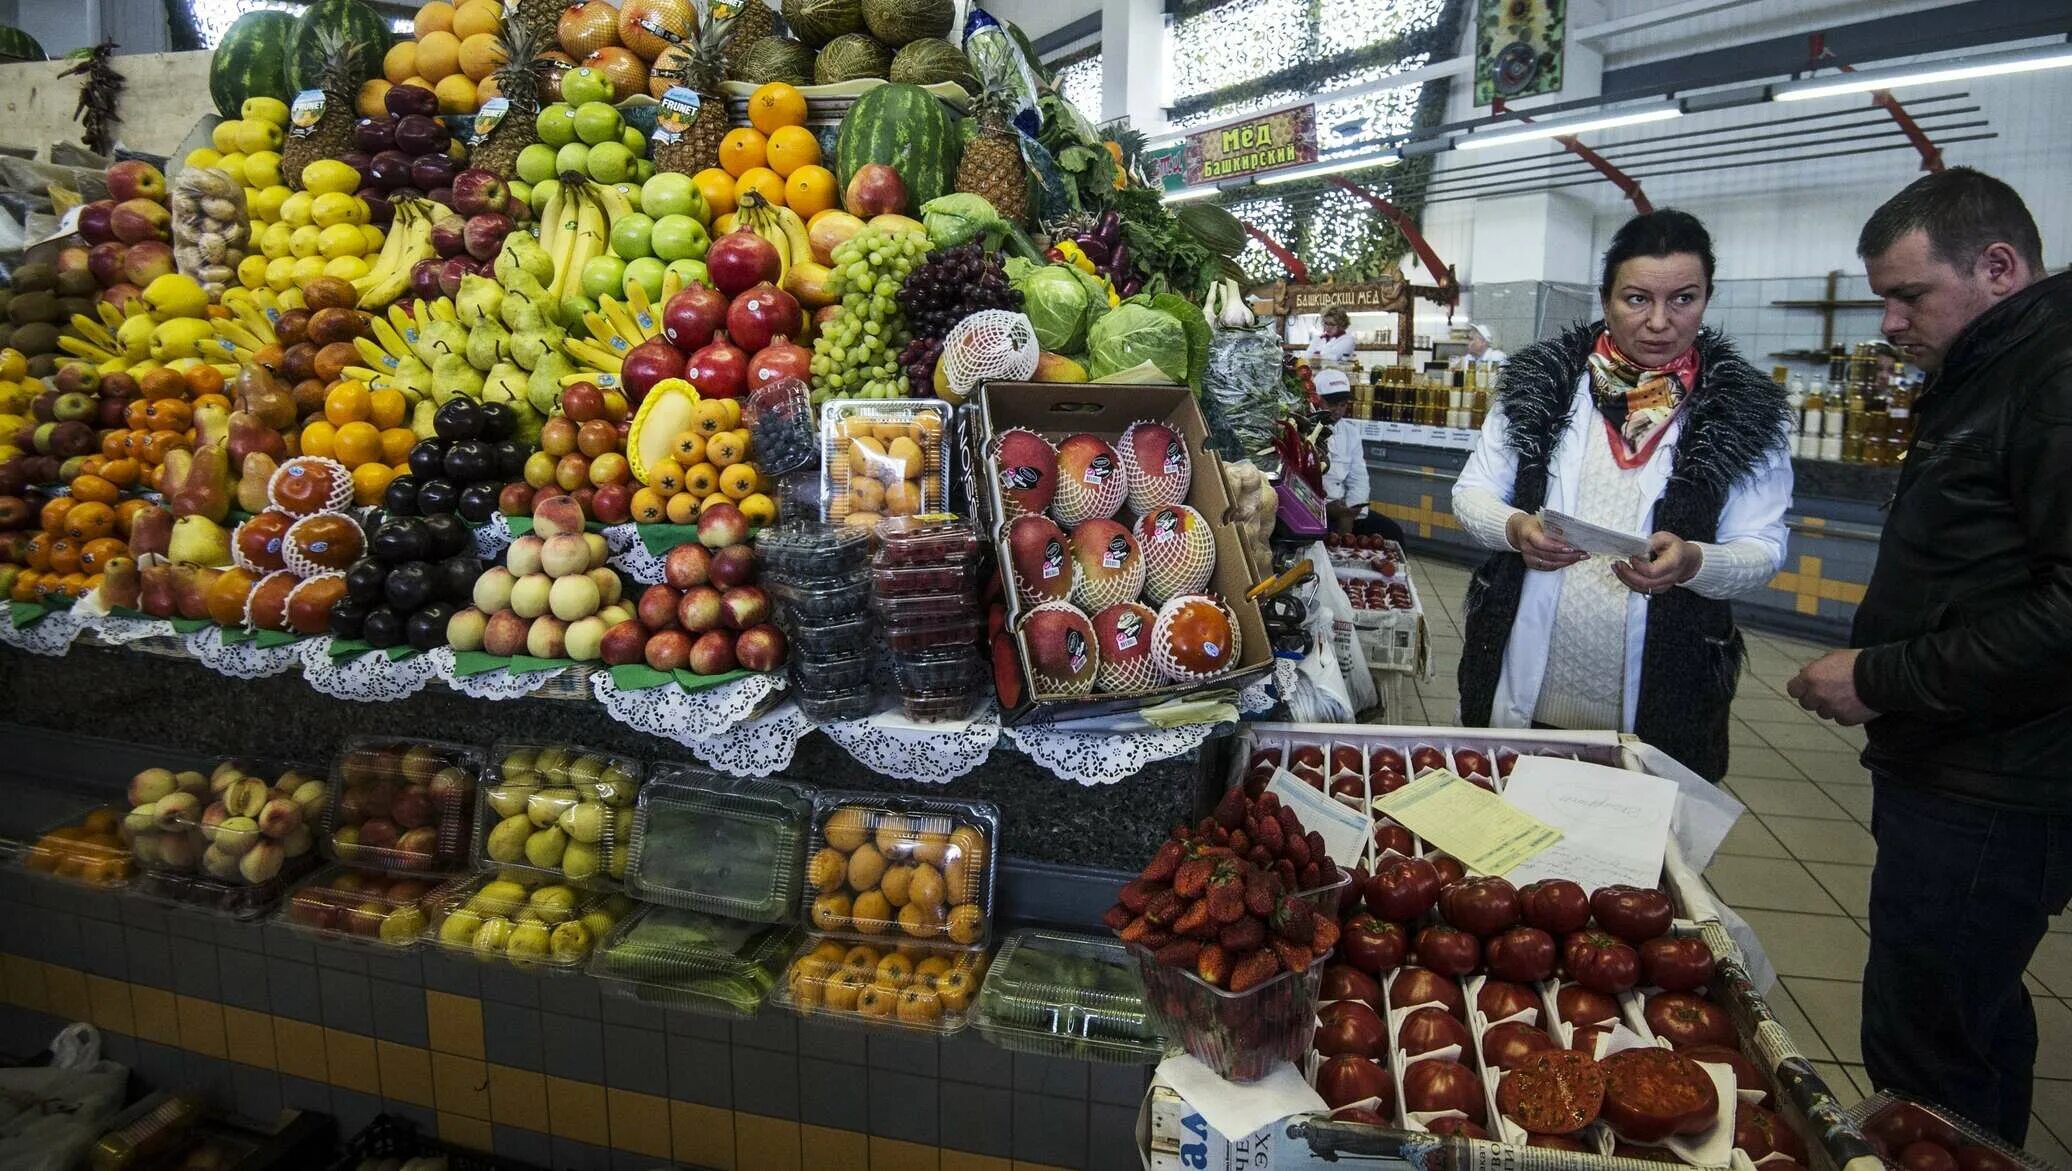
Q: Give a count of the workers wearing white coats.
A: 4